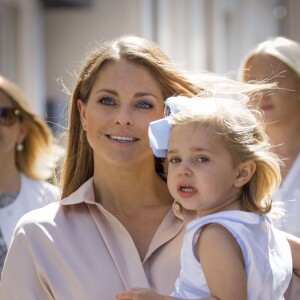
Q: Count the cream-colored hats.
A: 0